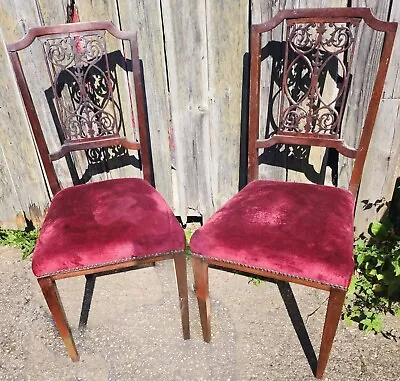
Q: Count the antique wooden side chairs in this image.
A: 2